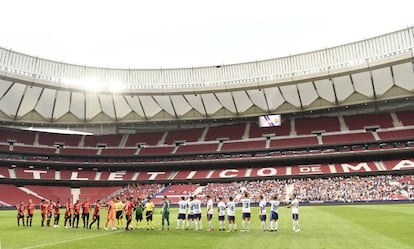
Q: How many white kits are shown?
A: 10